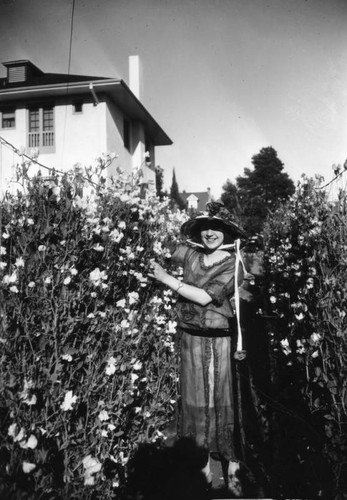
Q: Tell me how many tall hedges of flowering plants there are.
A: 2